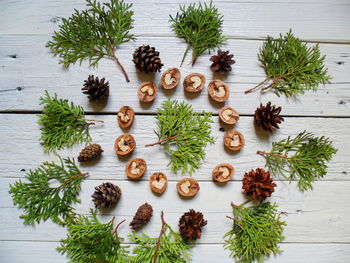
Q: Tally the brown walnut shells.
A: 12